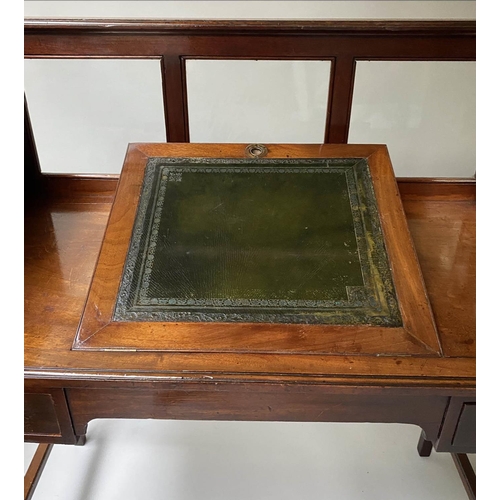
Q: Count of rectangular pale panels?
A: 3